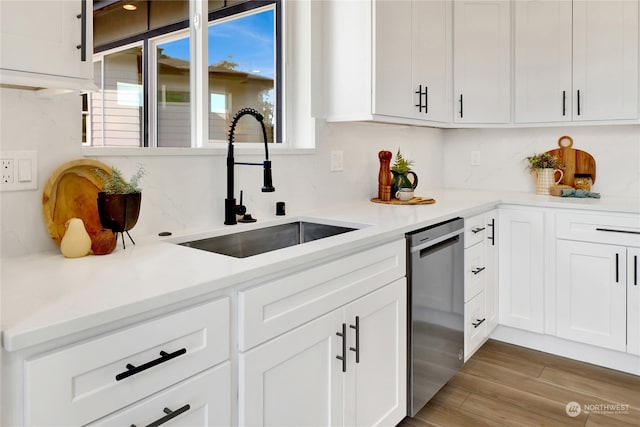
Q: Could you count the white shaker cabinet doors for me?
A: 12